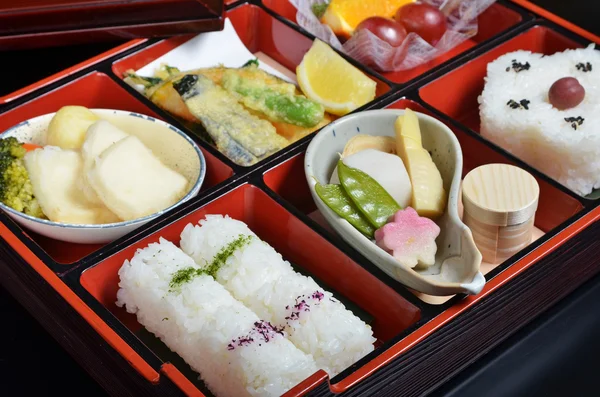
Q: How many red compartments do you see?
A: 6